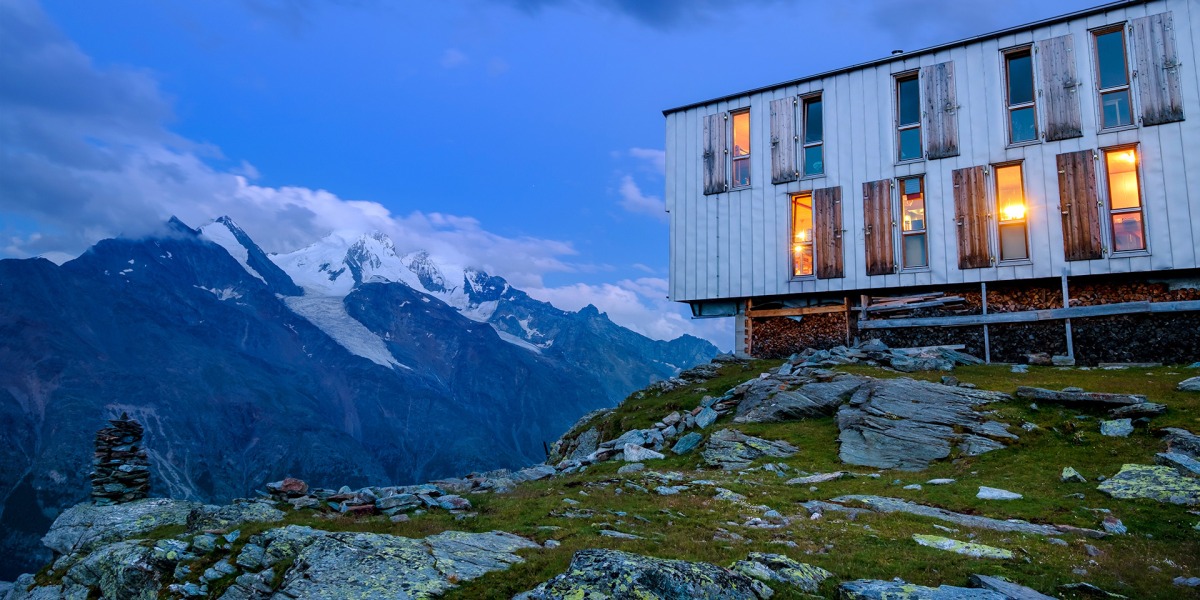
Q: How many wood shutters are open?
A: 9